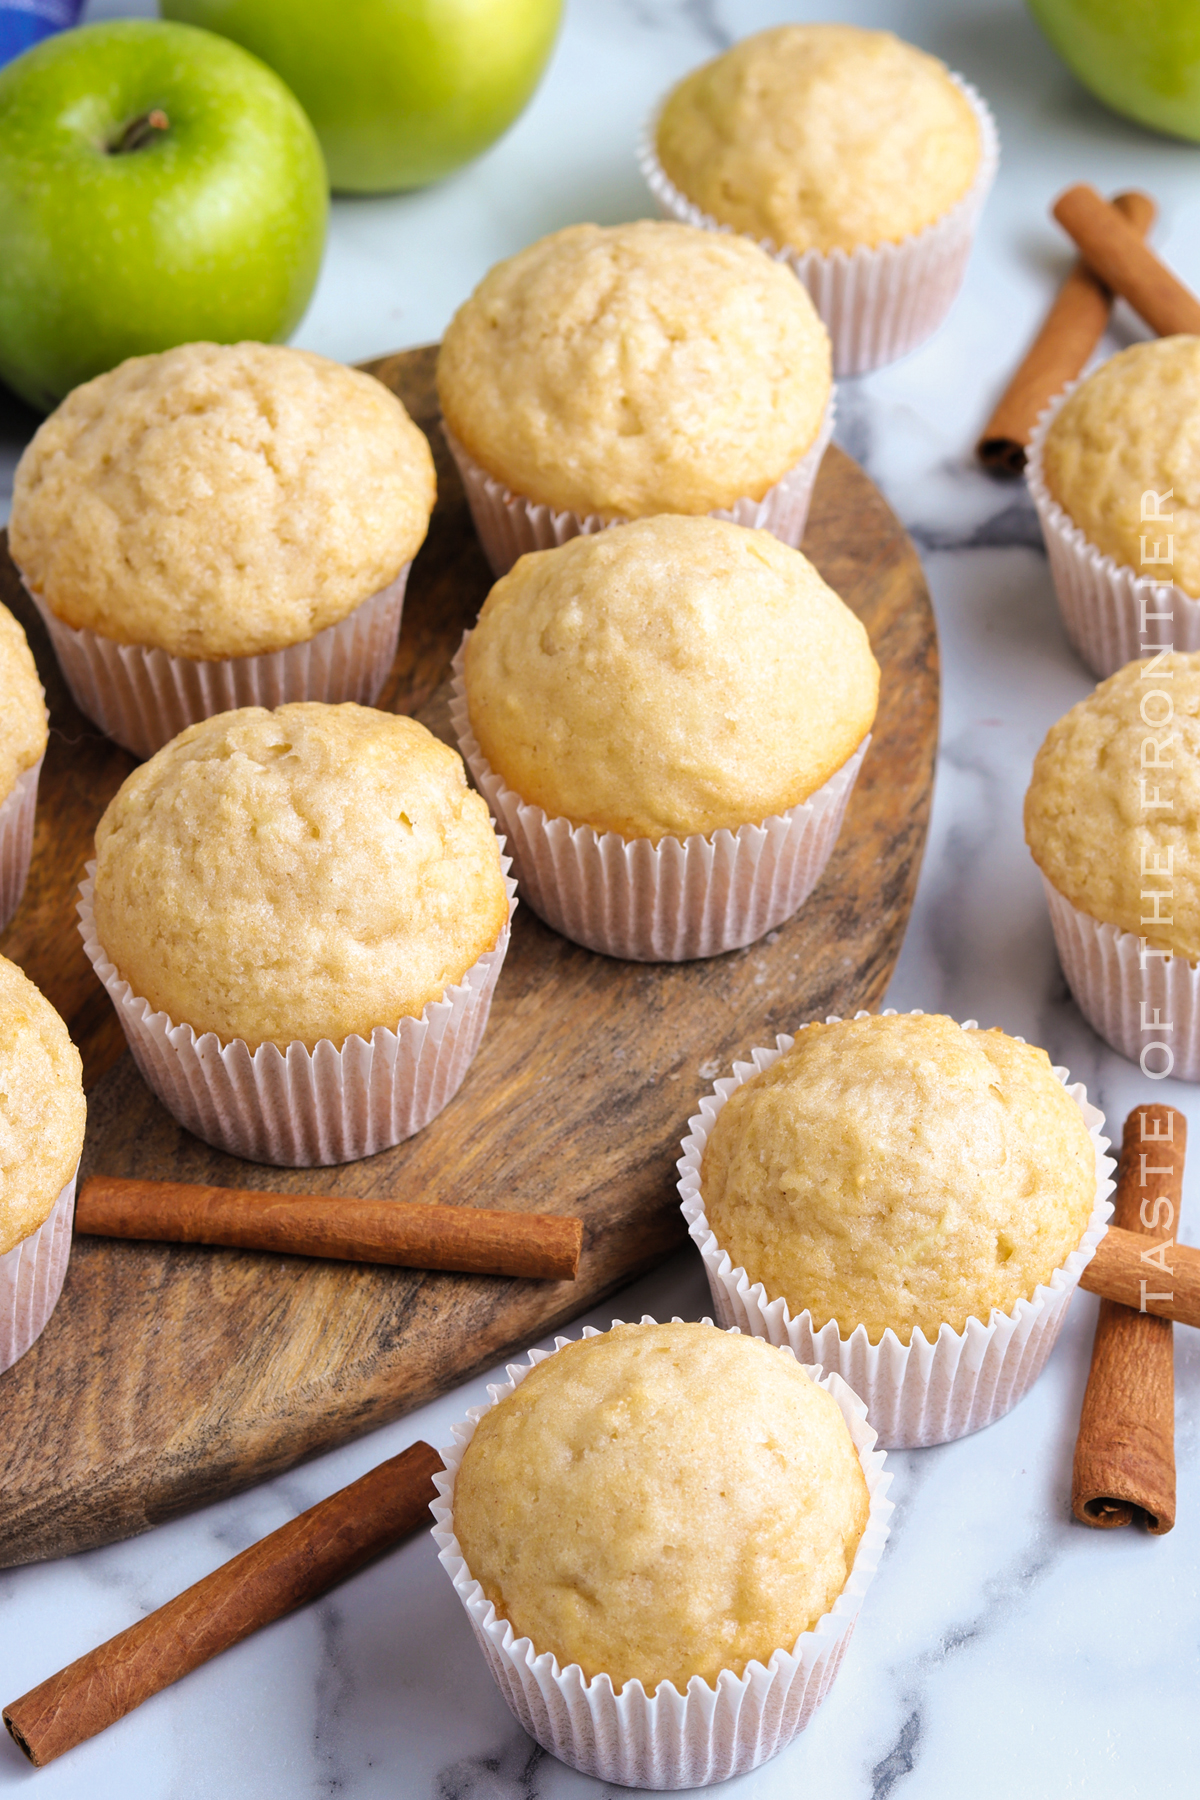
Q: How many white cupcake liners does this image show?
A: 11